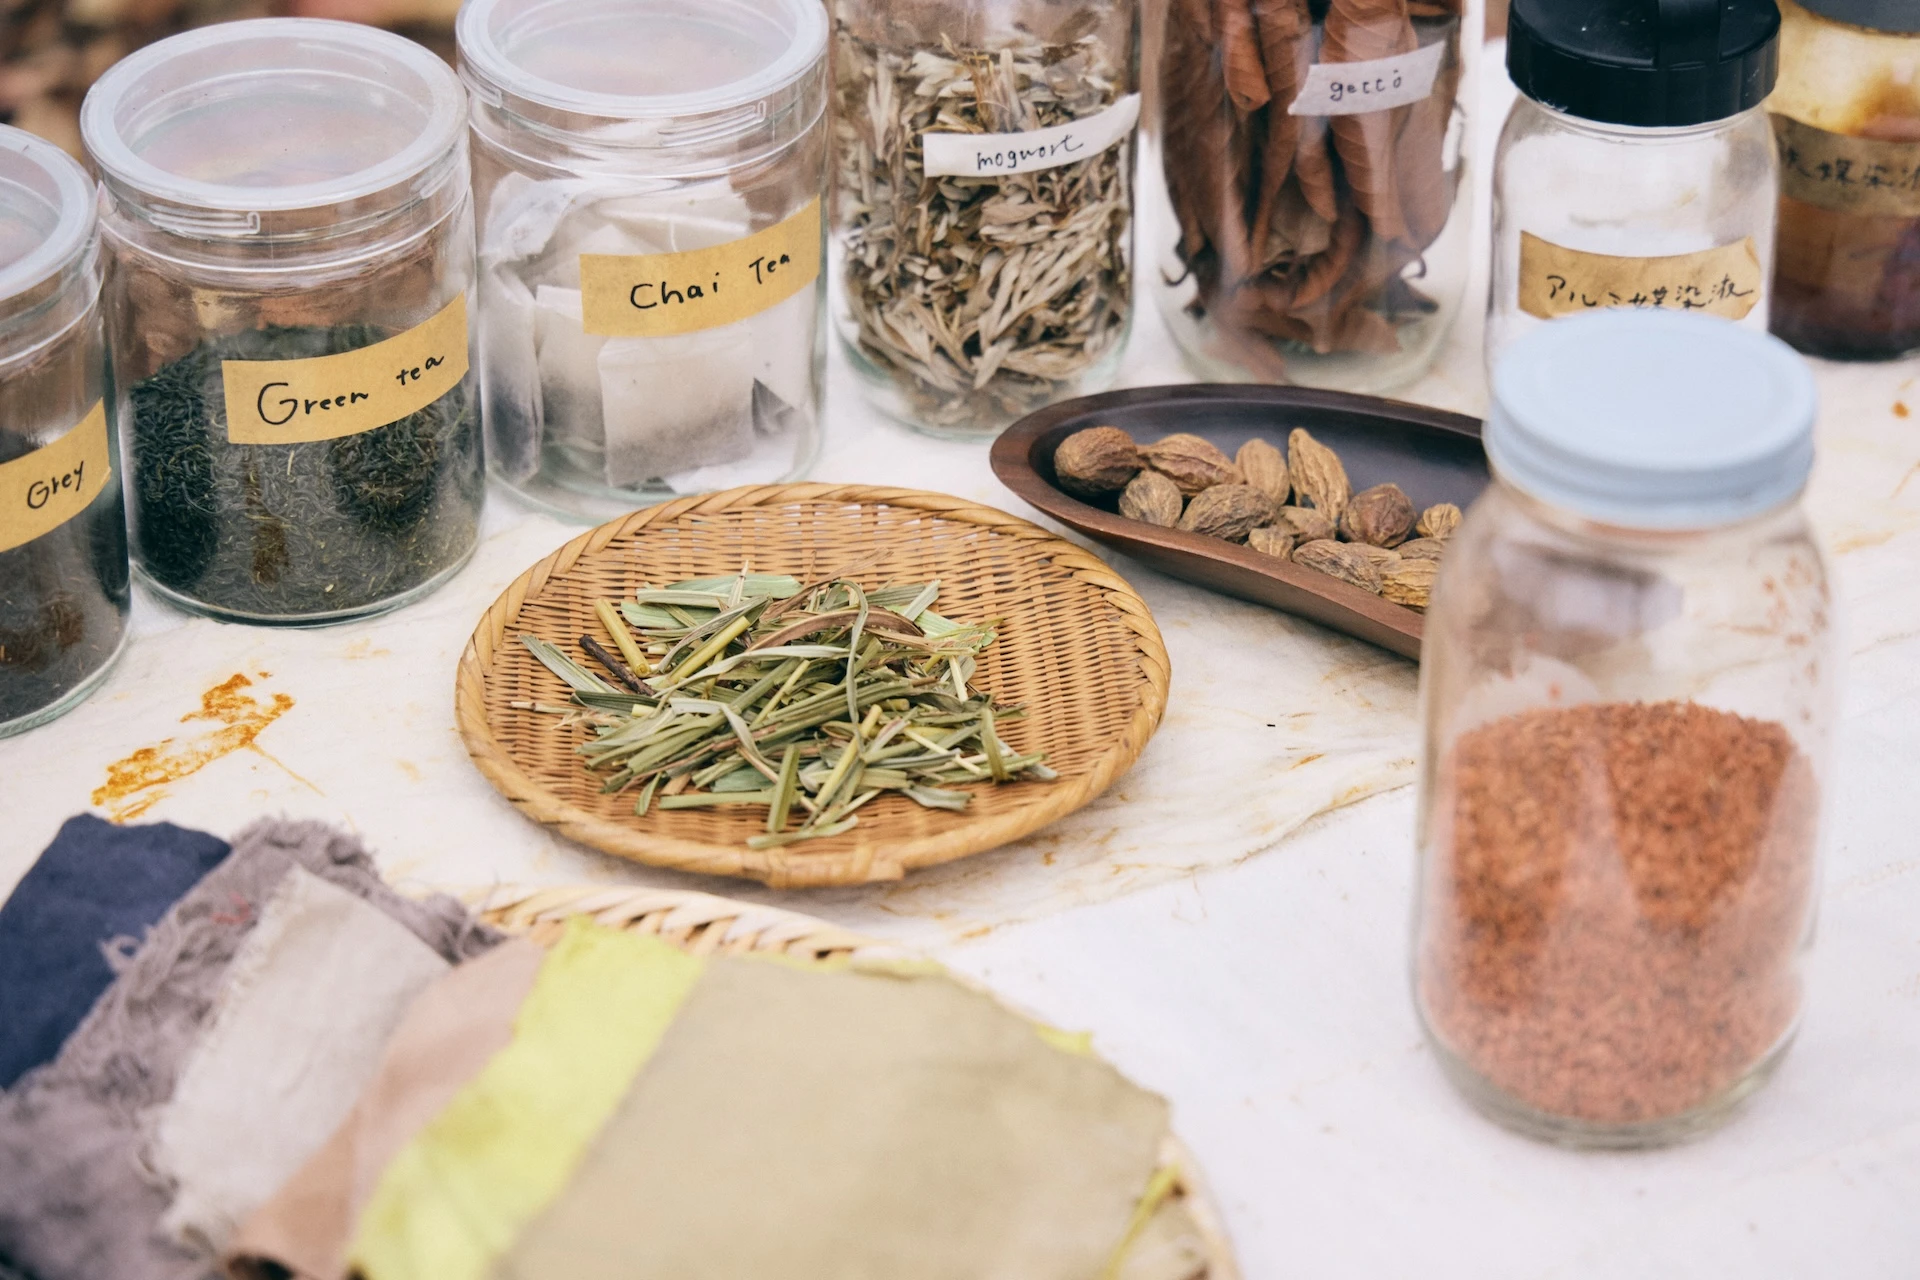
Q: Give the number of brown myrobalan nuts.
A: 14